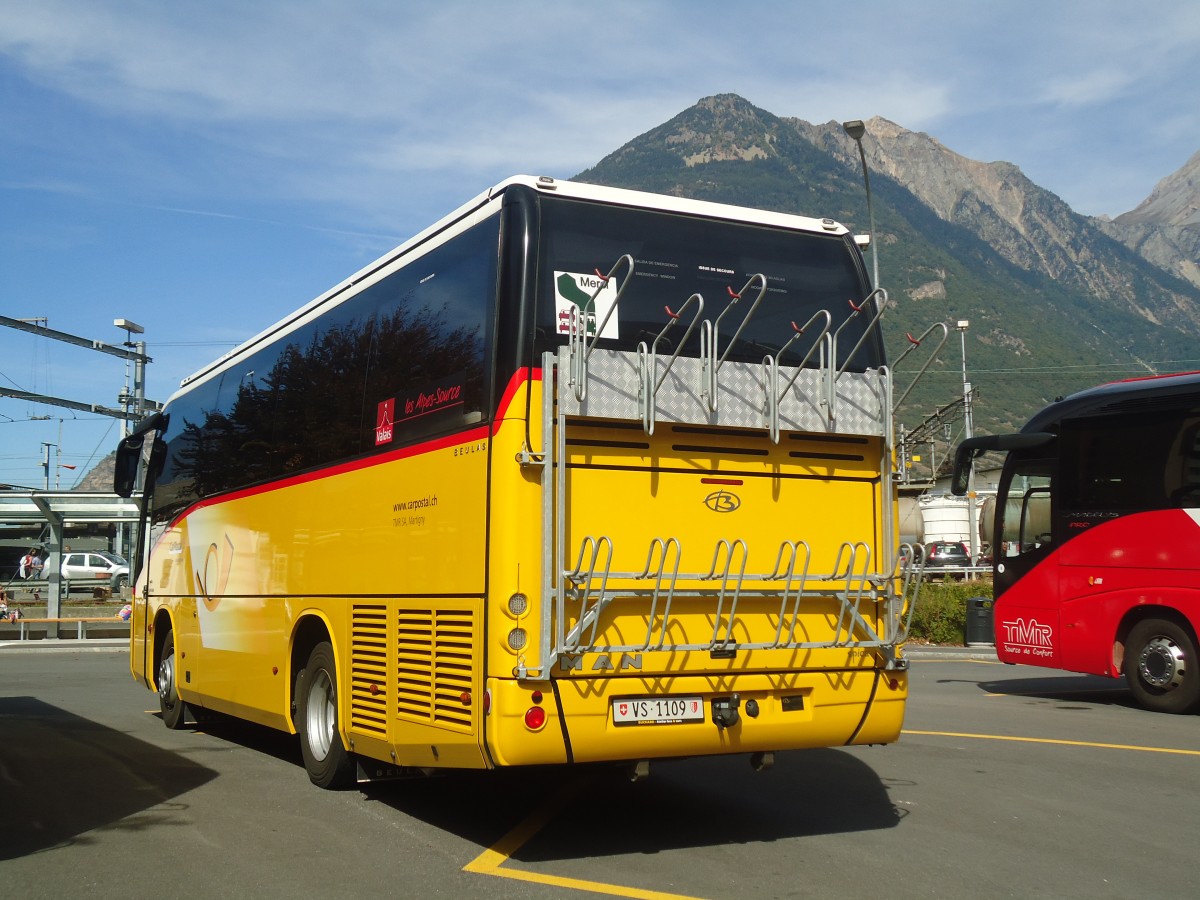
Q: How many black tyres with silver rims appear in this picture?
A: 3